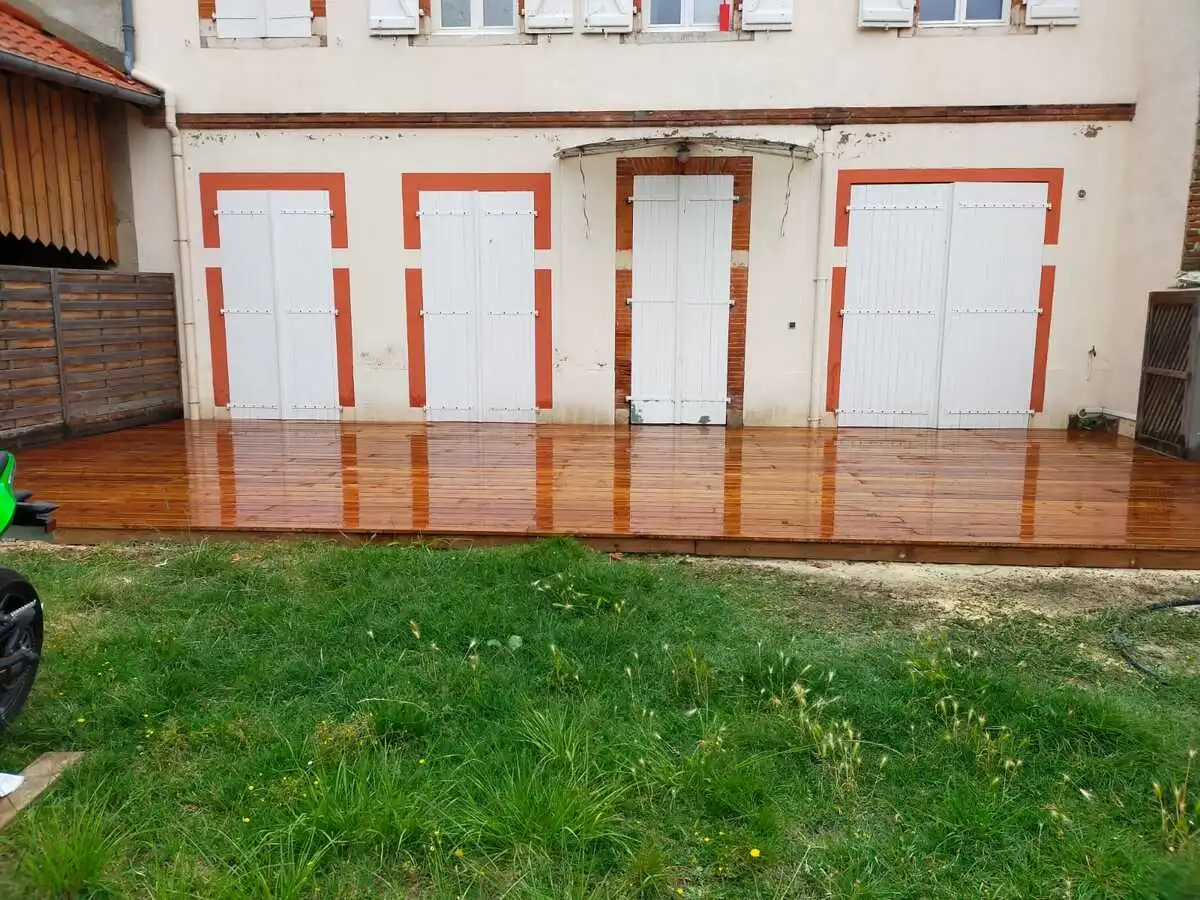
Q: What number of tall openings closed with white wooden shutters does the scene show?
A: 4